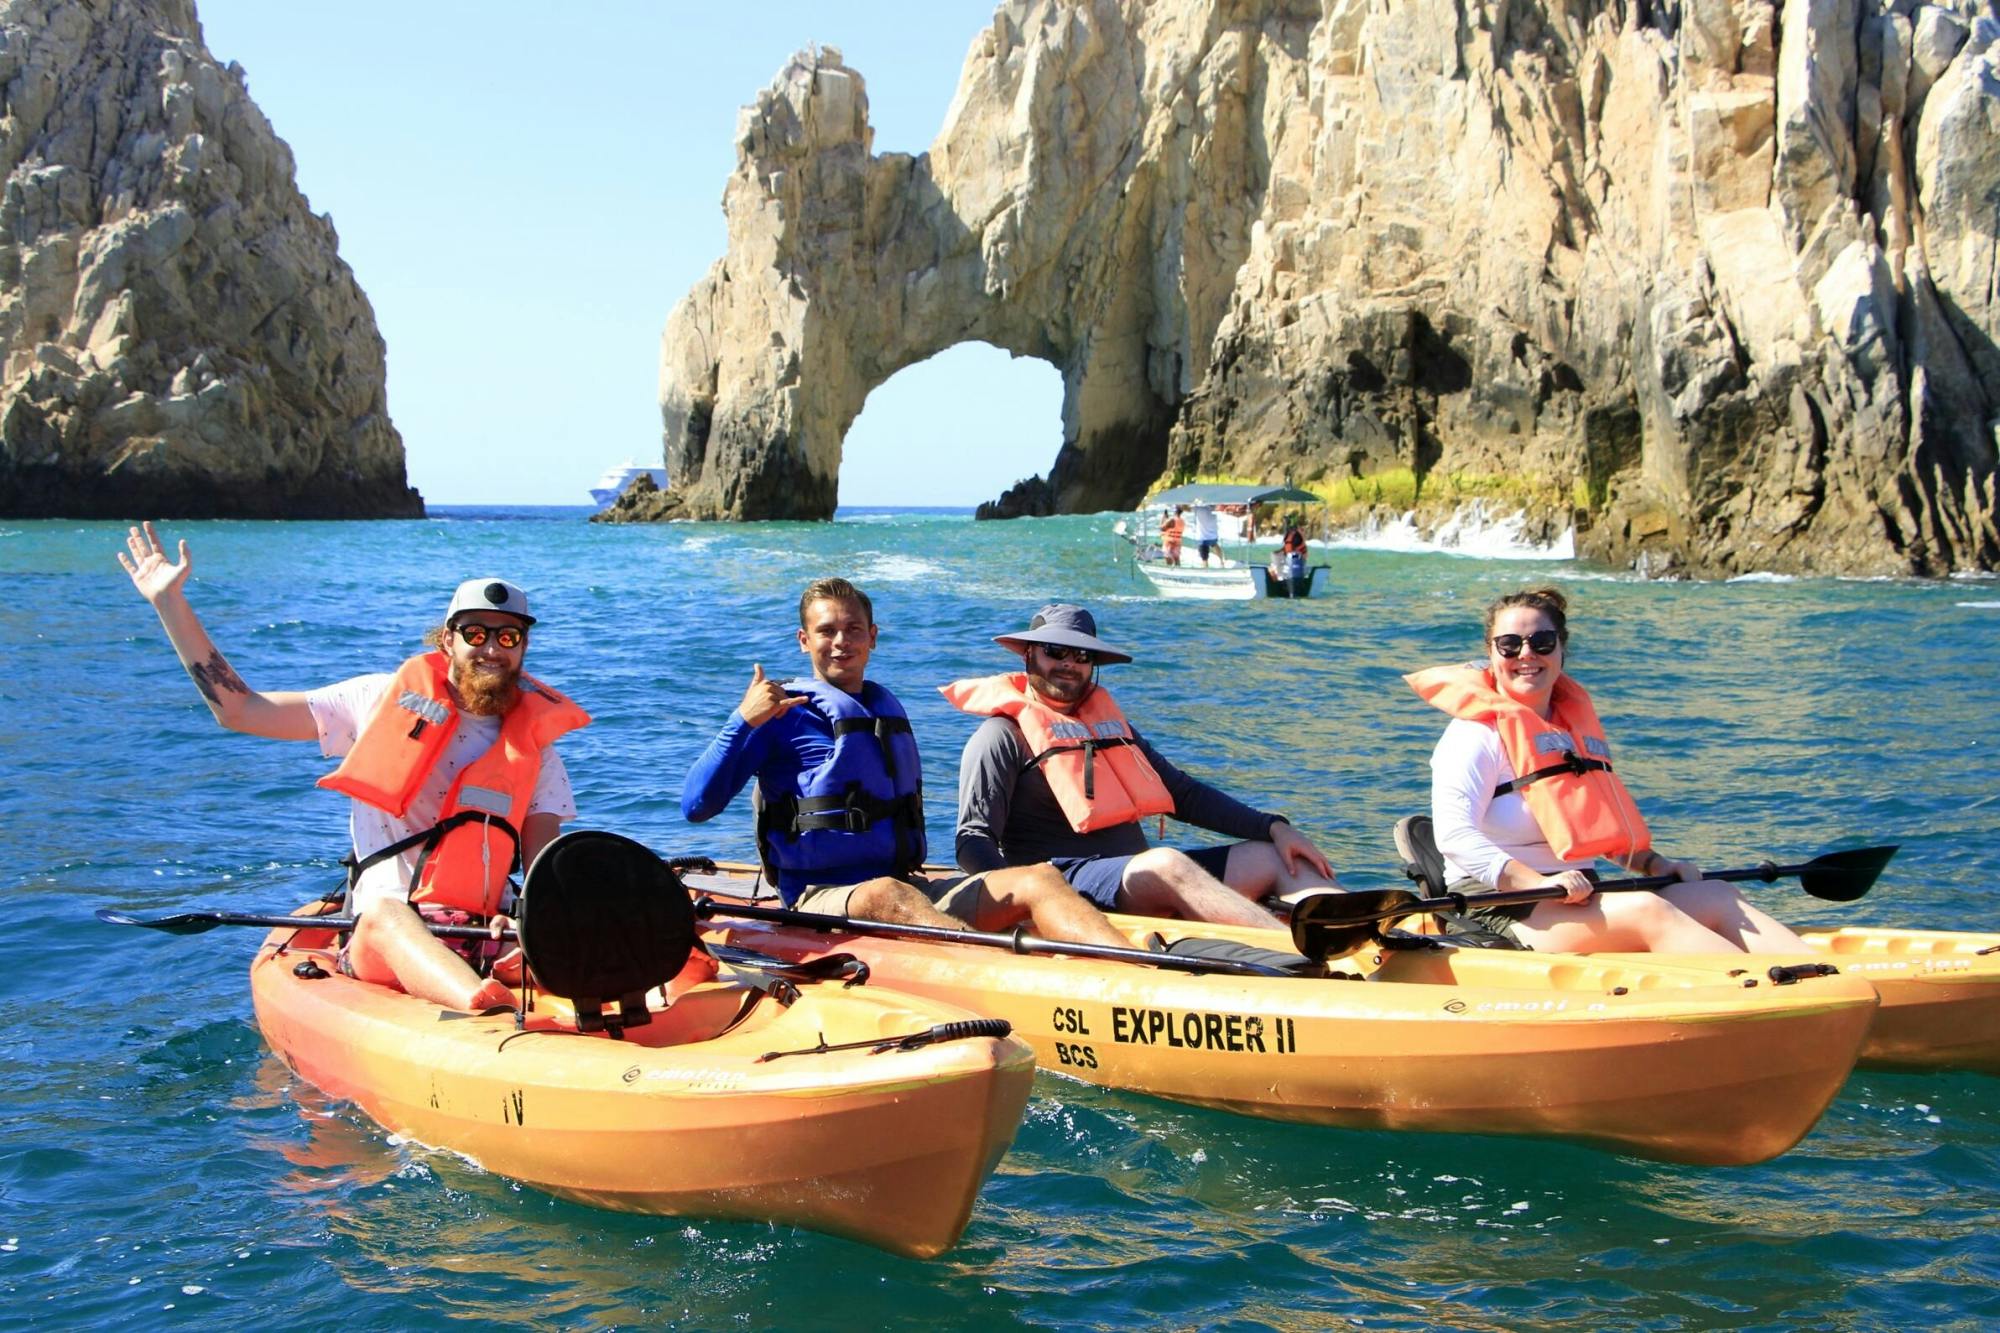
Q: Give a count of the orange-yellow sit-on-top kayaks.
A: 3